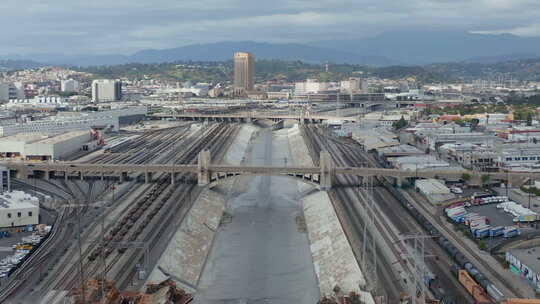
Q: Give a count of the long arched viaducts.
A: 2